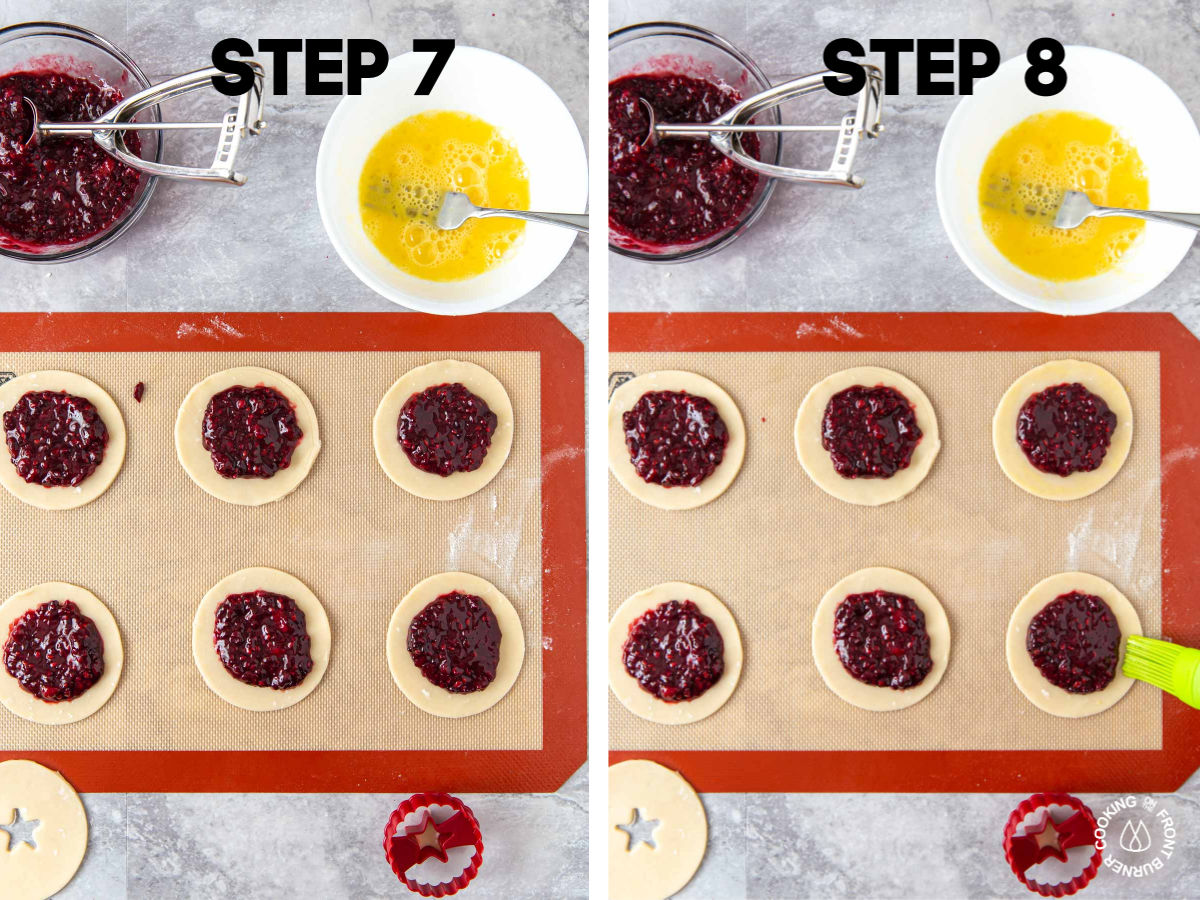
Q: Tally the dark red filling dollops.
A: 12